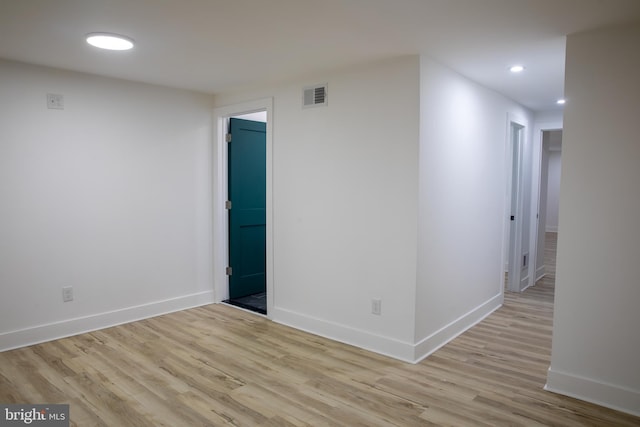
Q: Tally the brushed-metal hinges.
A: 3